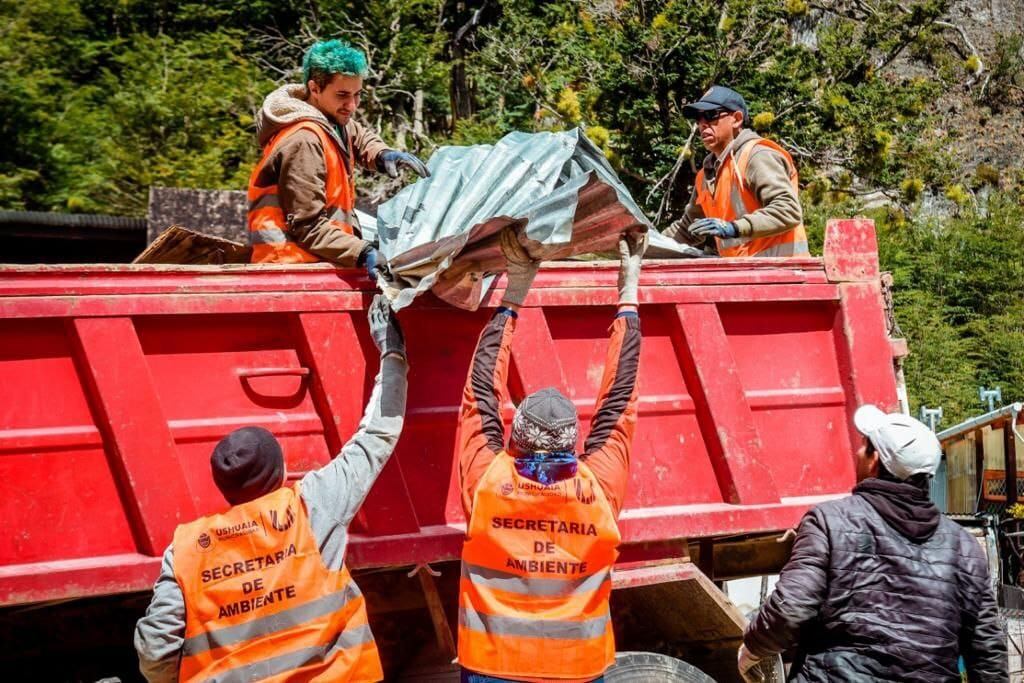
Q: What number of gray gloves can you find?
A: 3